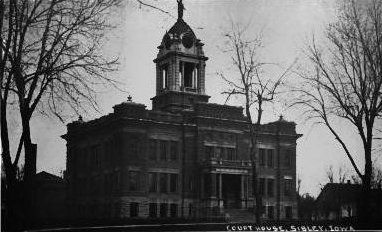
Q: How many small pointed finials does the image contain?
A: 3